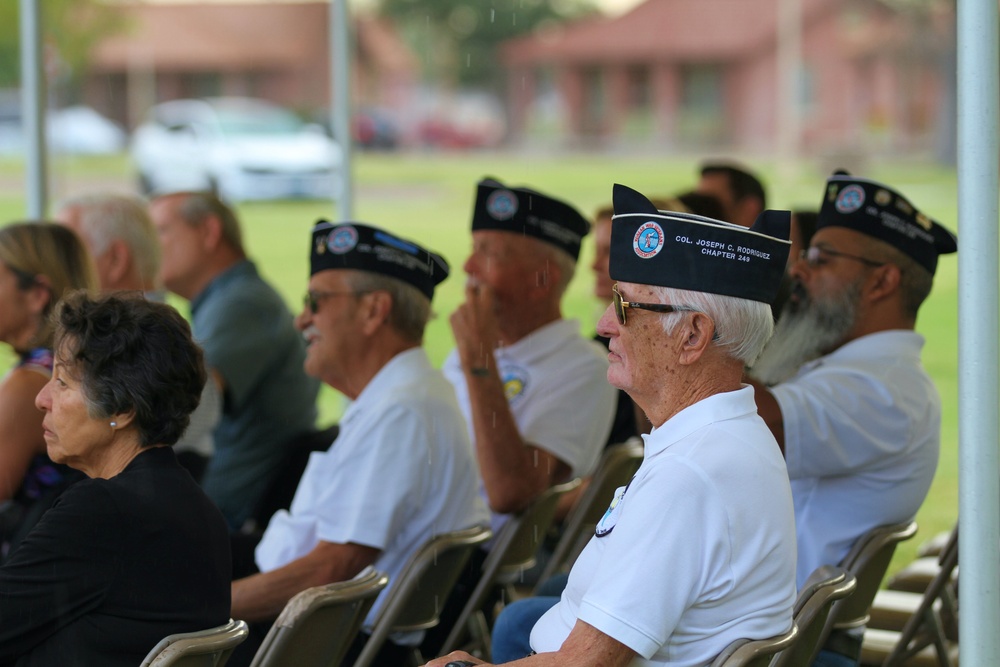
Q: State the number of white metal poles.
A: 3